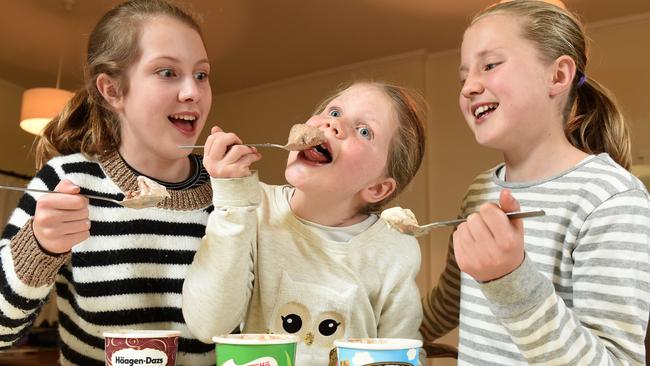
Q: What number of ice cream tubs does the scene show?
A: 3